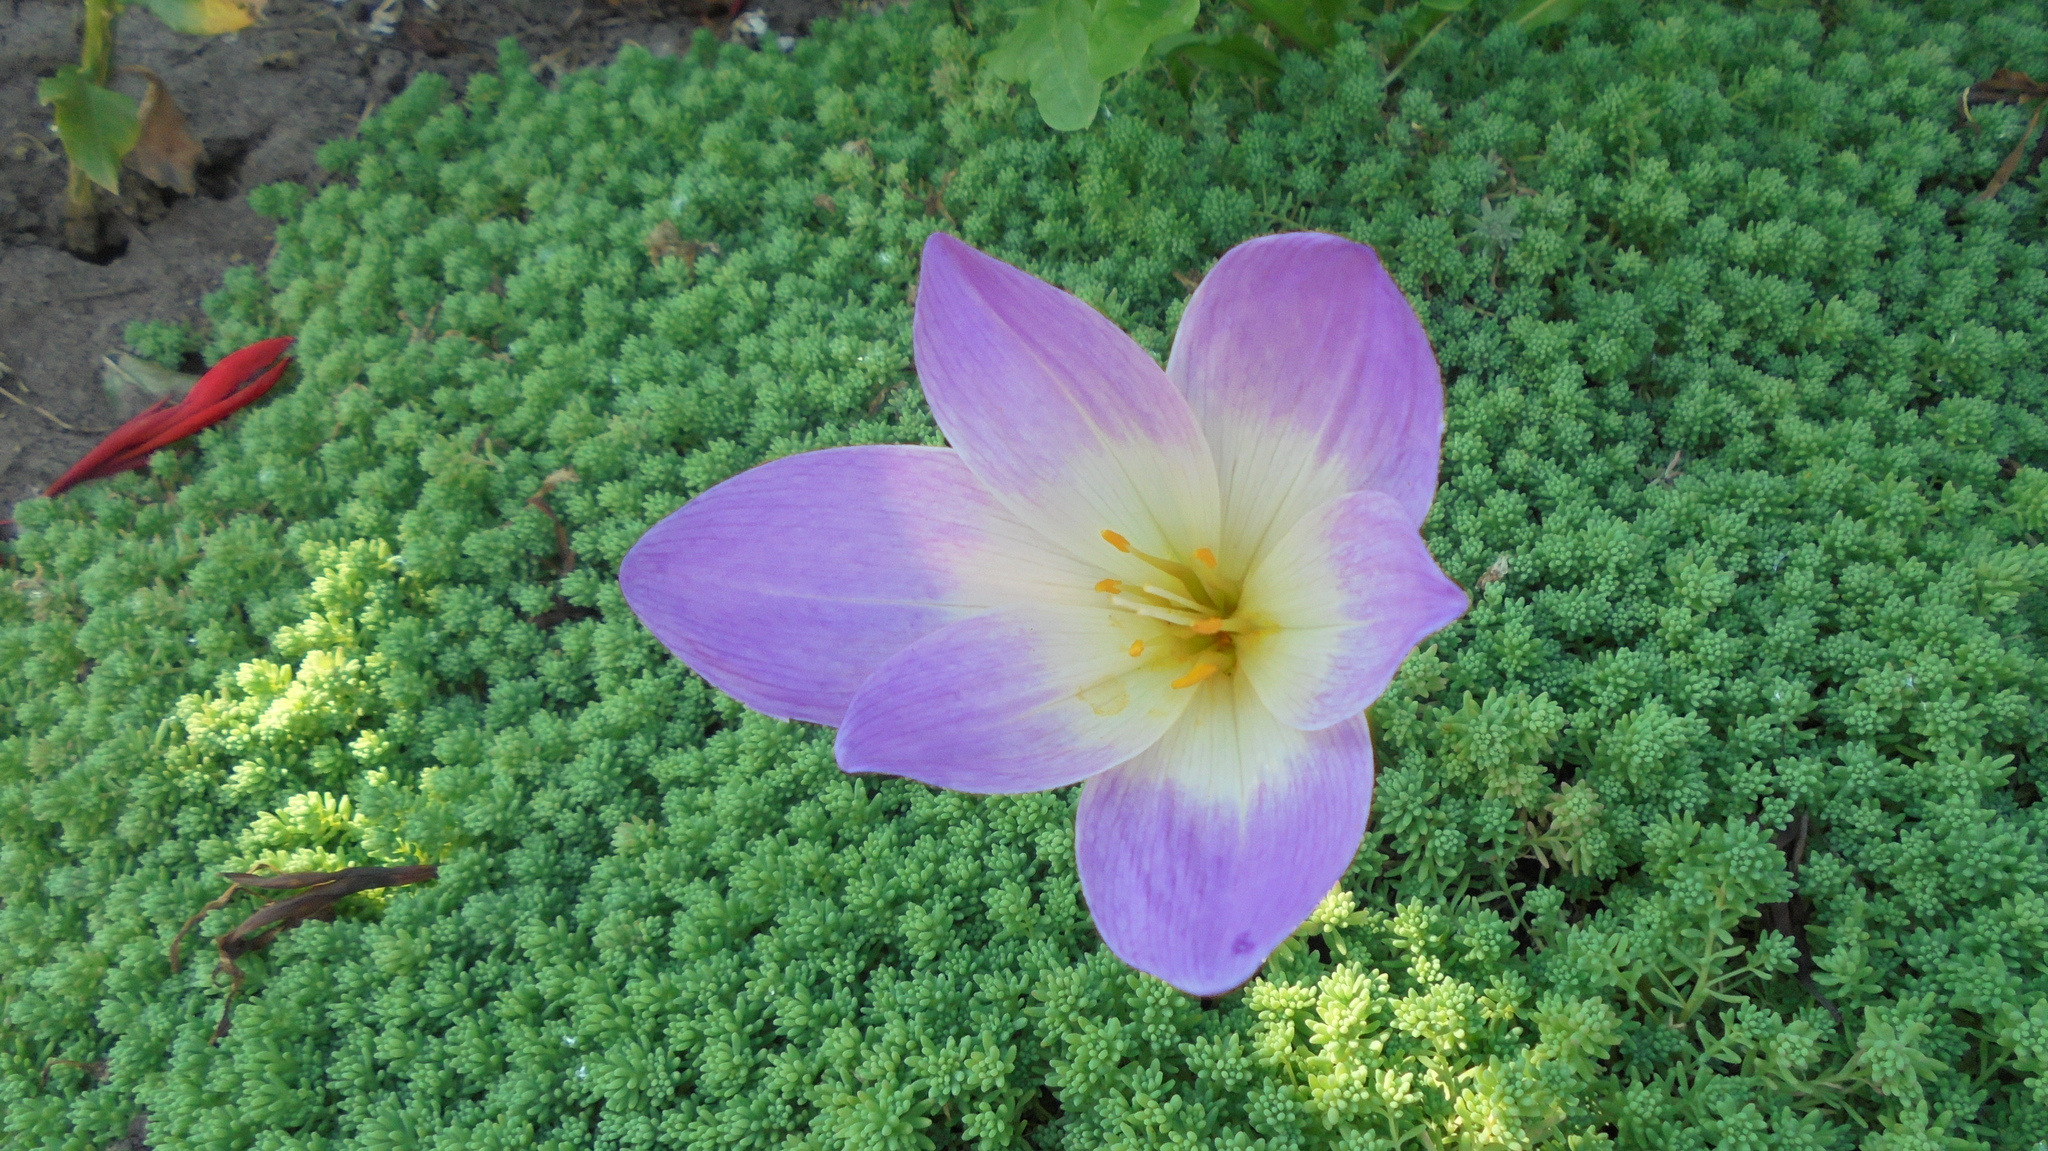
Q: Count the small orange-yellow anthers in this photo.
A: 6